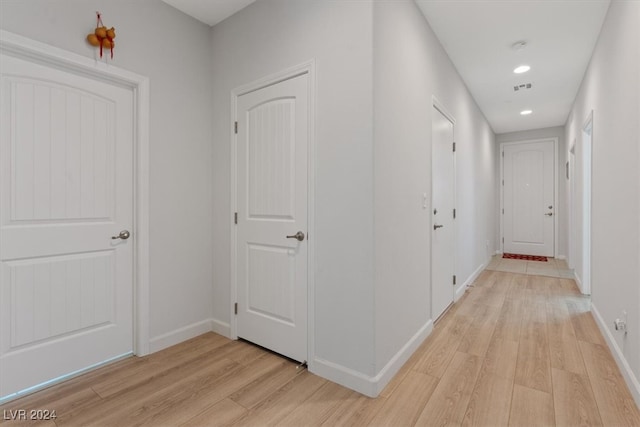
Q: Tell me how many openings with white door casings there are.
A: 6